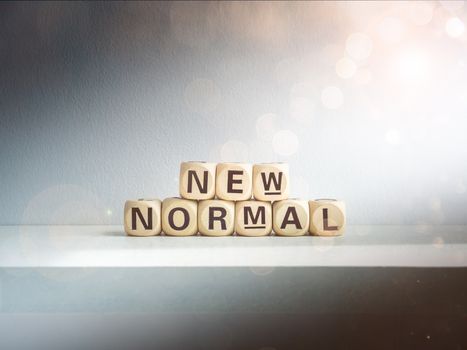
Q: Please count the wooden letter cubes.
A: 9